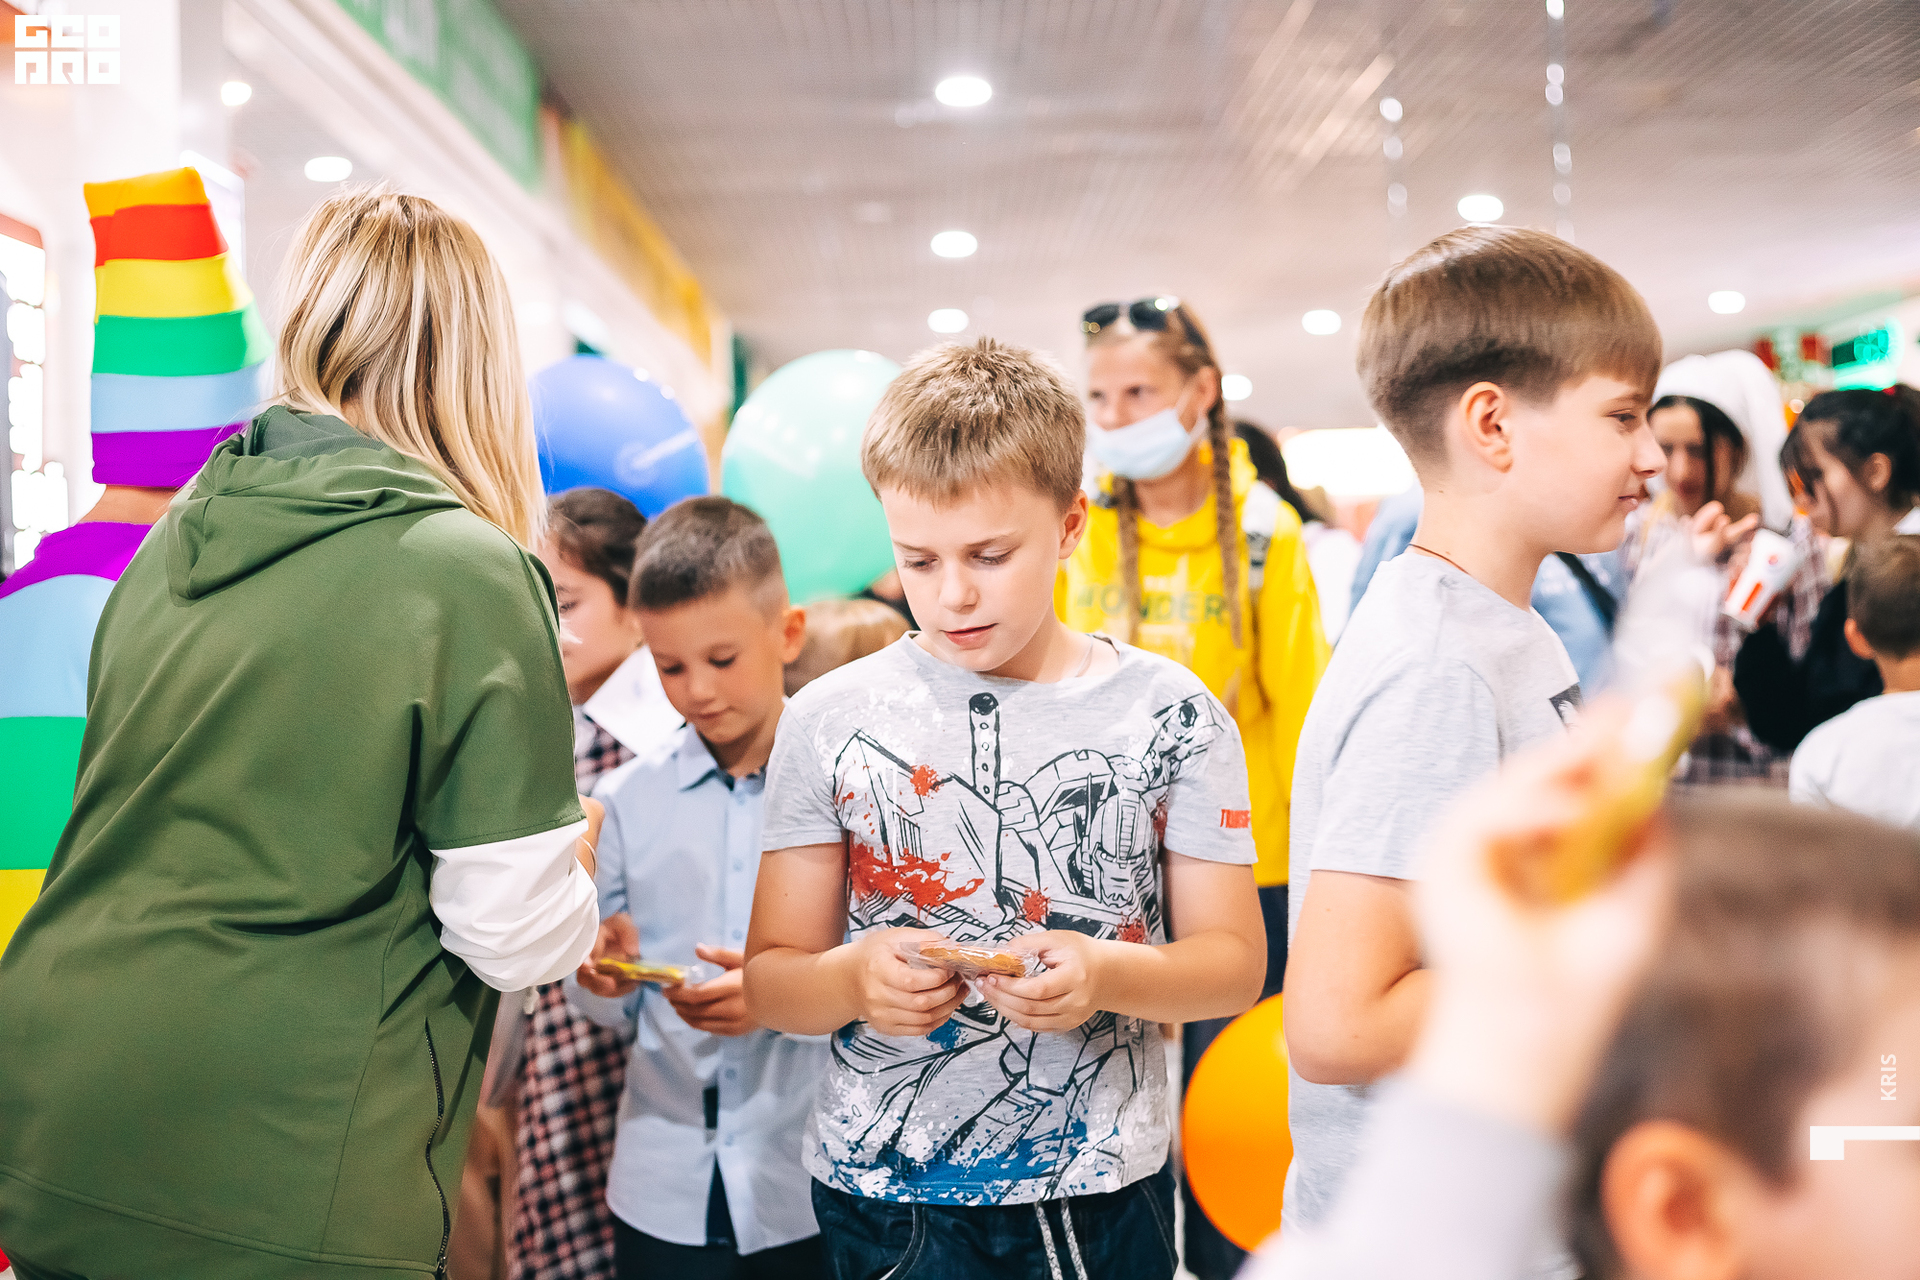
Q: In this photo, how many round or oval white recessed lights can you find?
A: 9